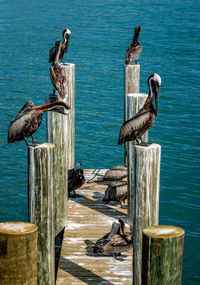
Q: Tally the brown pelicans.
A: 9